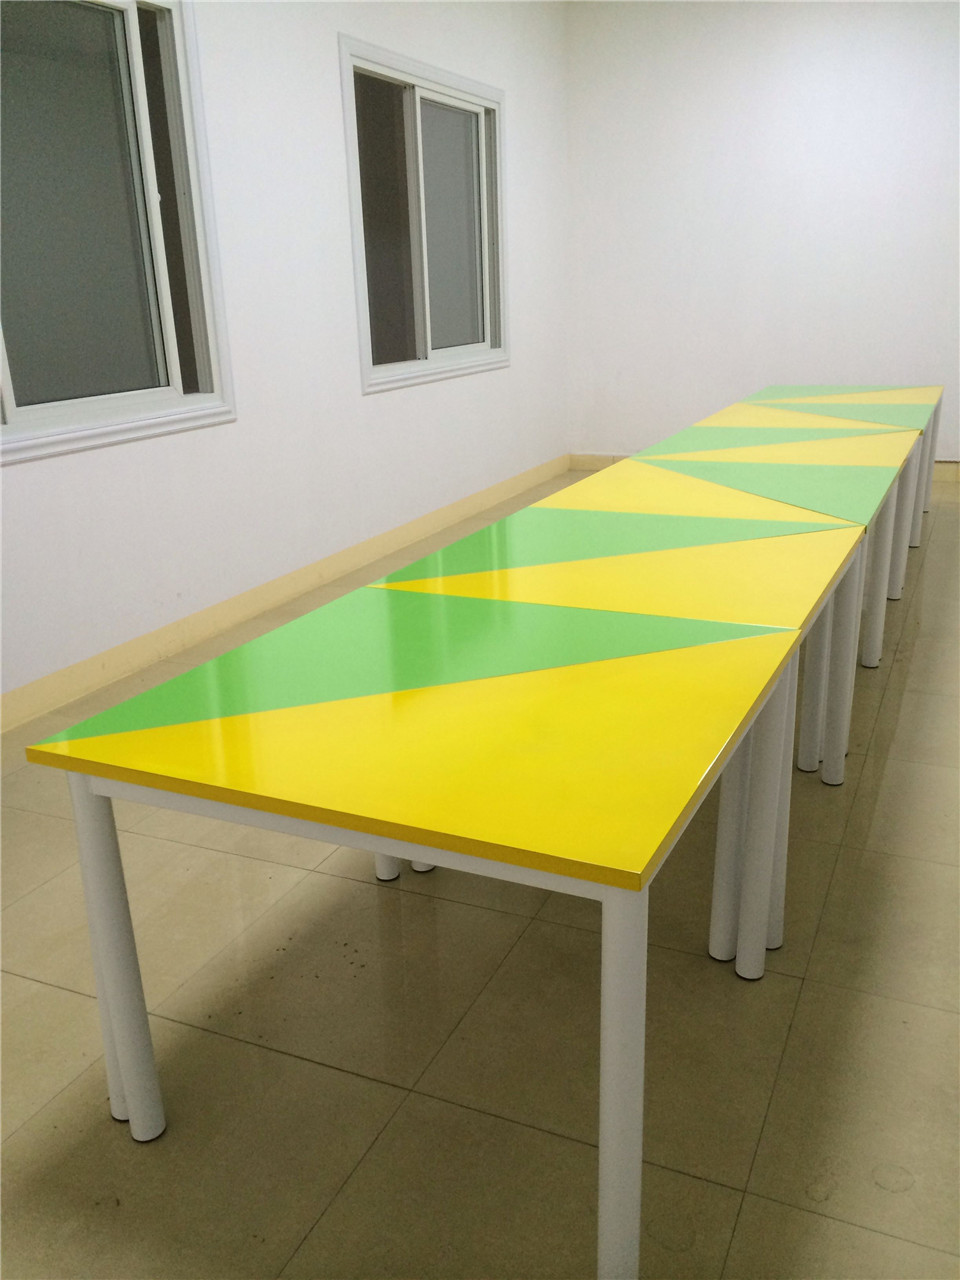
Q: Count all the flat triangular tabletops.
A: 12